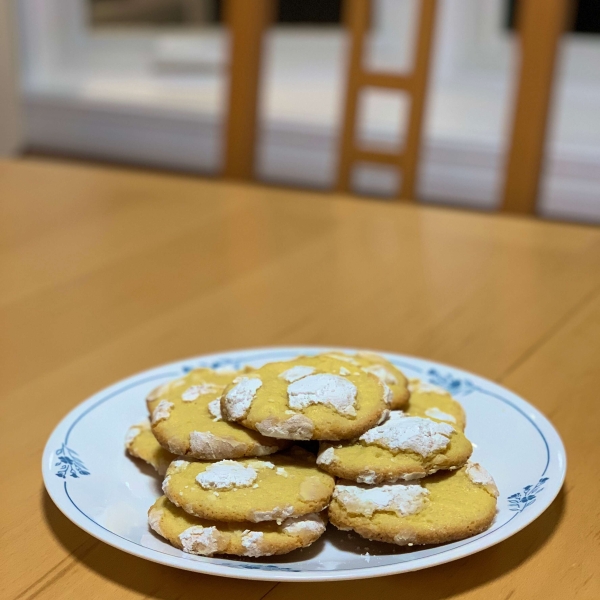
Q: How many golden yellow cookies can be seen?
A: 9